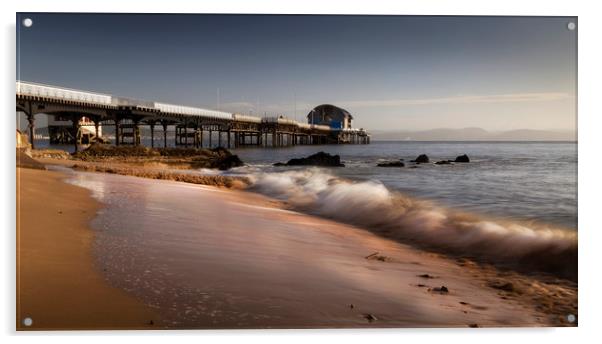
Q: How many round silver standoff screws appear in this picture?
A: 4